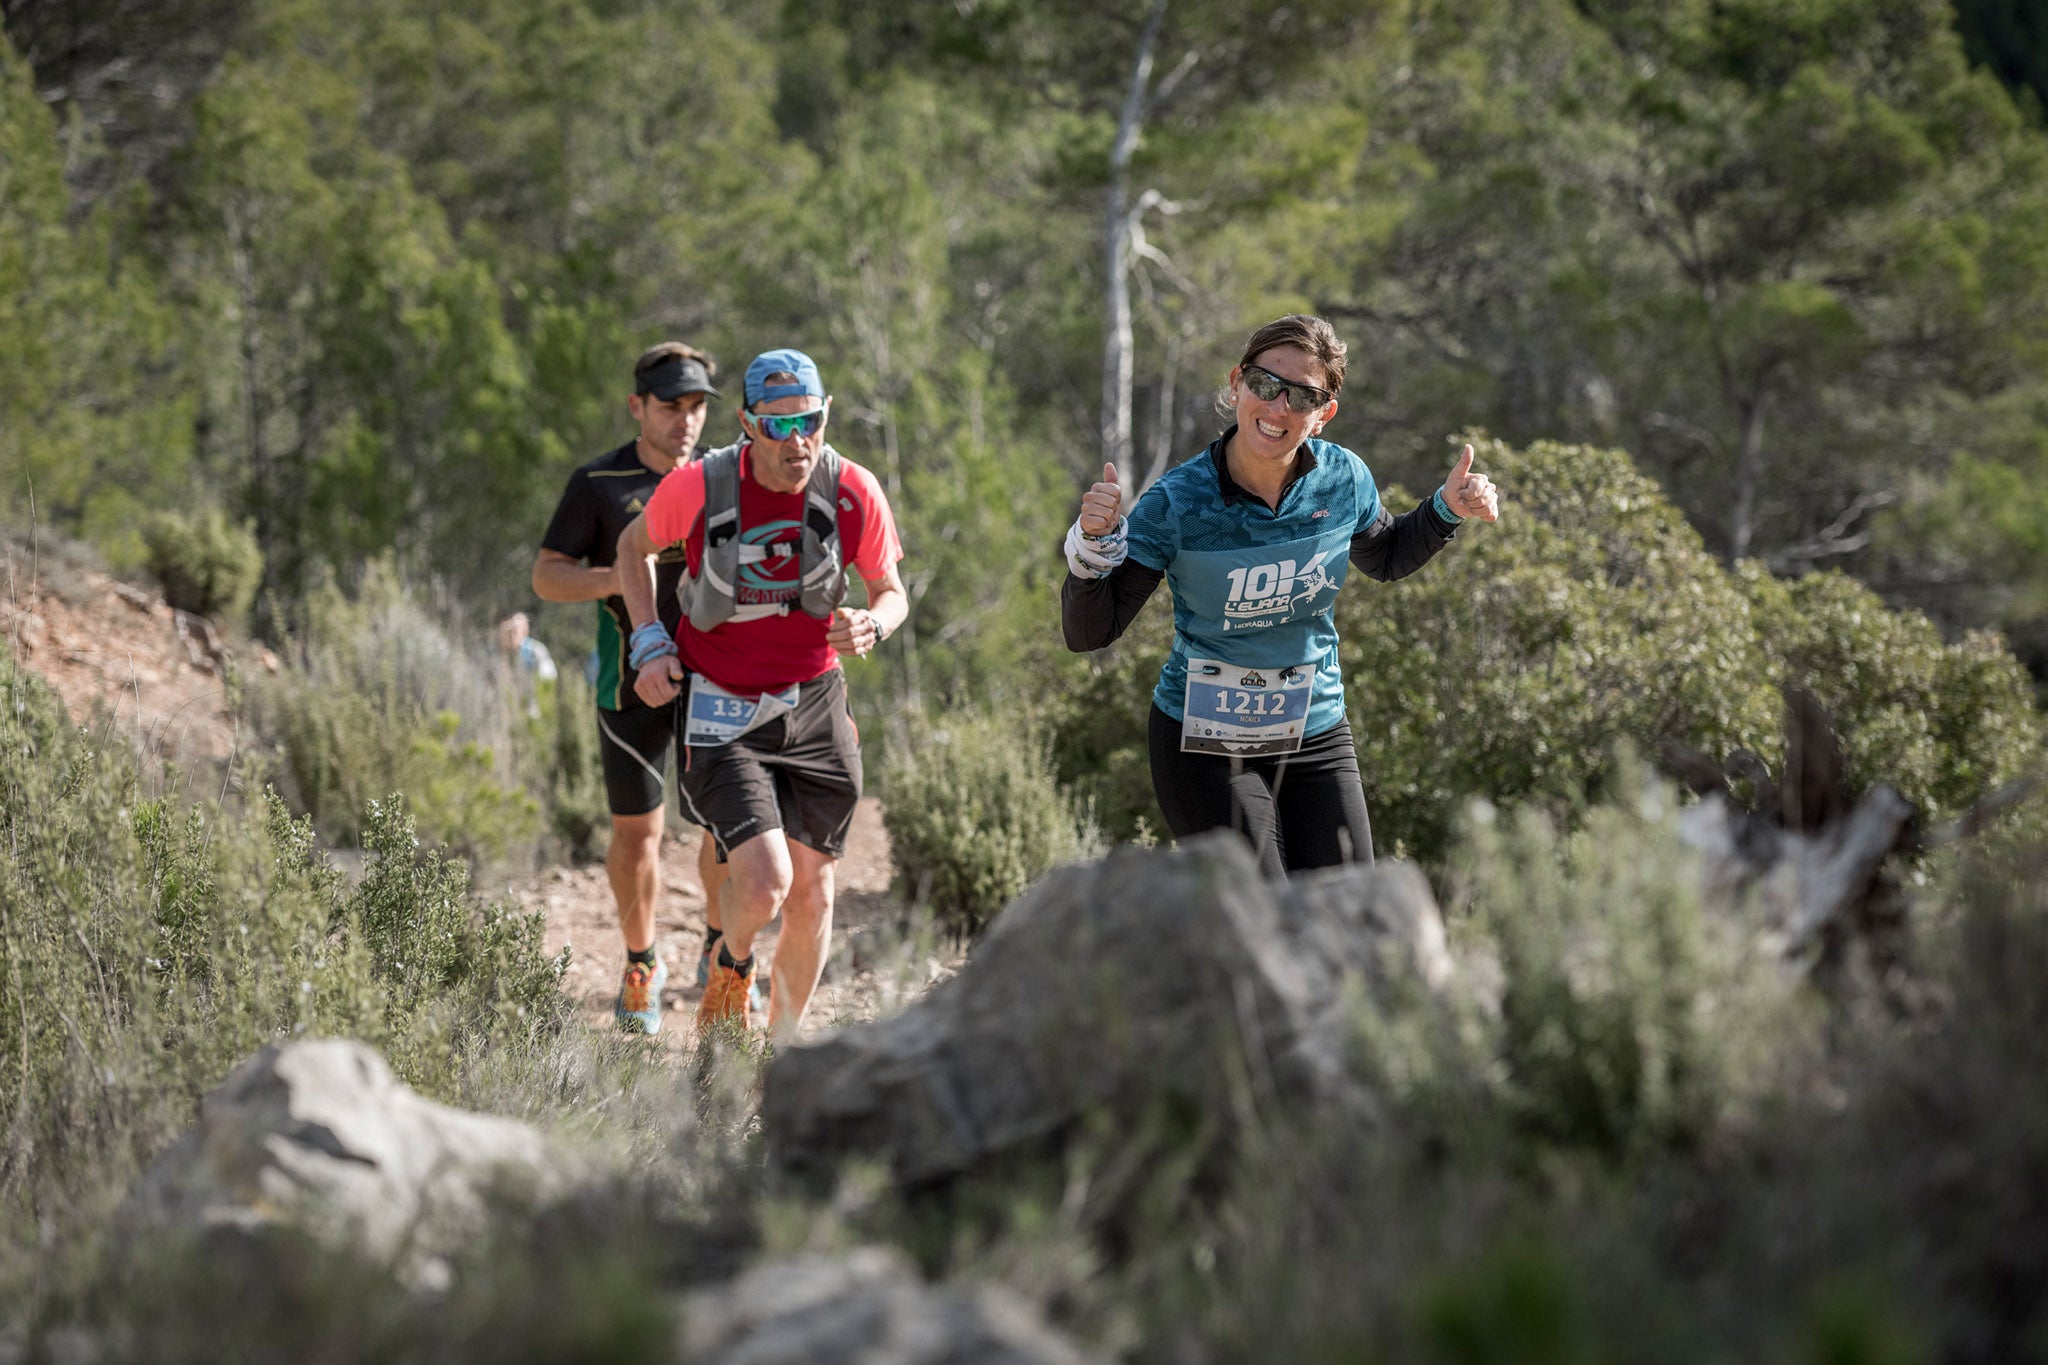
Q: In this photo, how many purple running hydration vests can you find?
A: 0